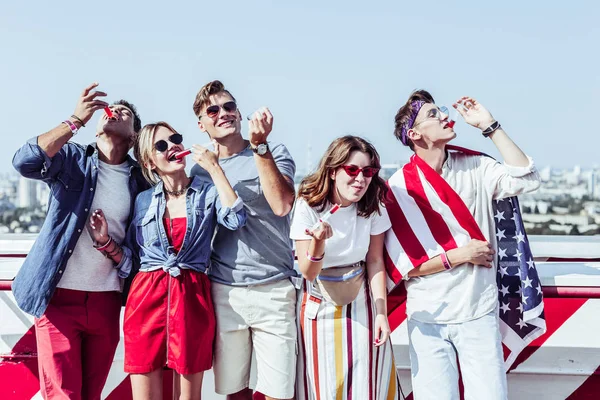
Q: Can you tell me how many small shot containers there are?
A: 5